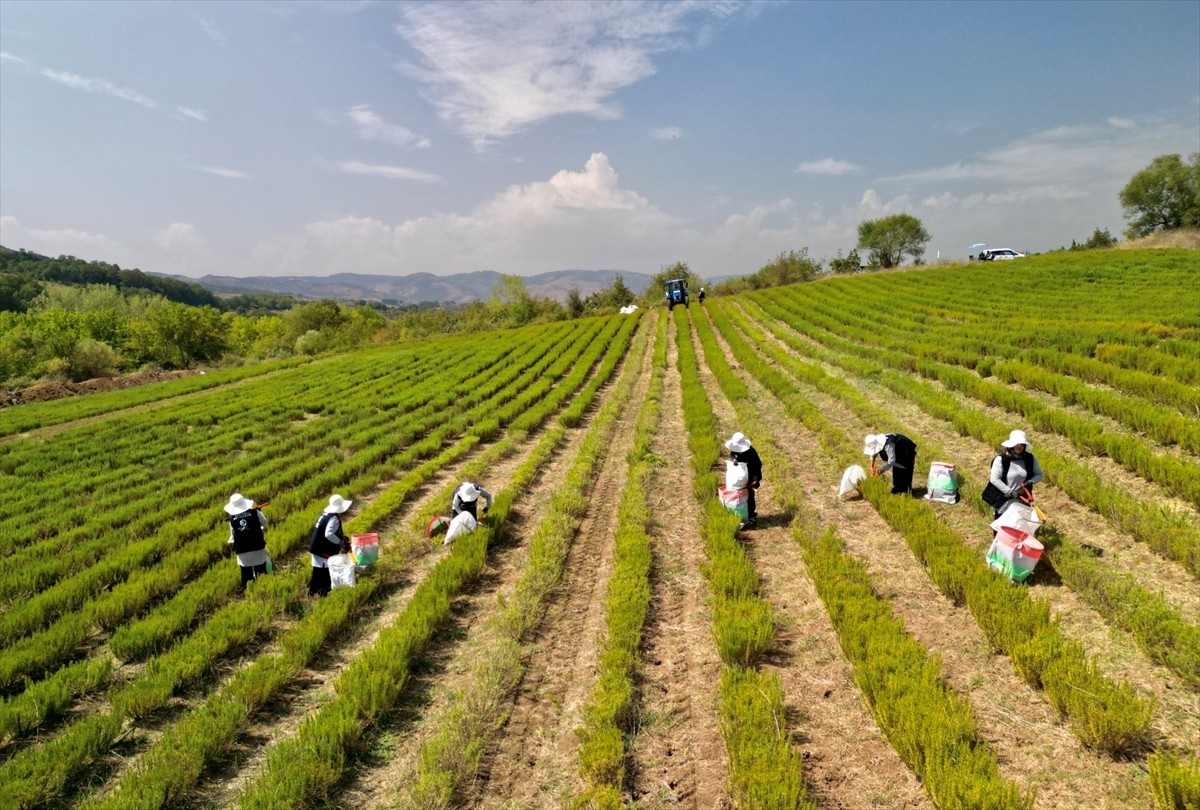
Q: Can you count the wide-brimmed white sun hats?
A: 6